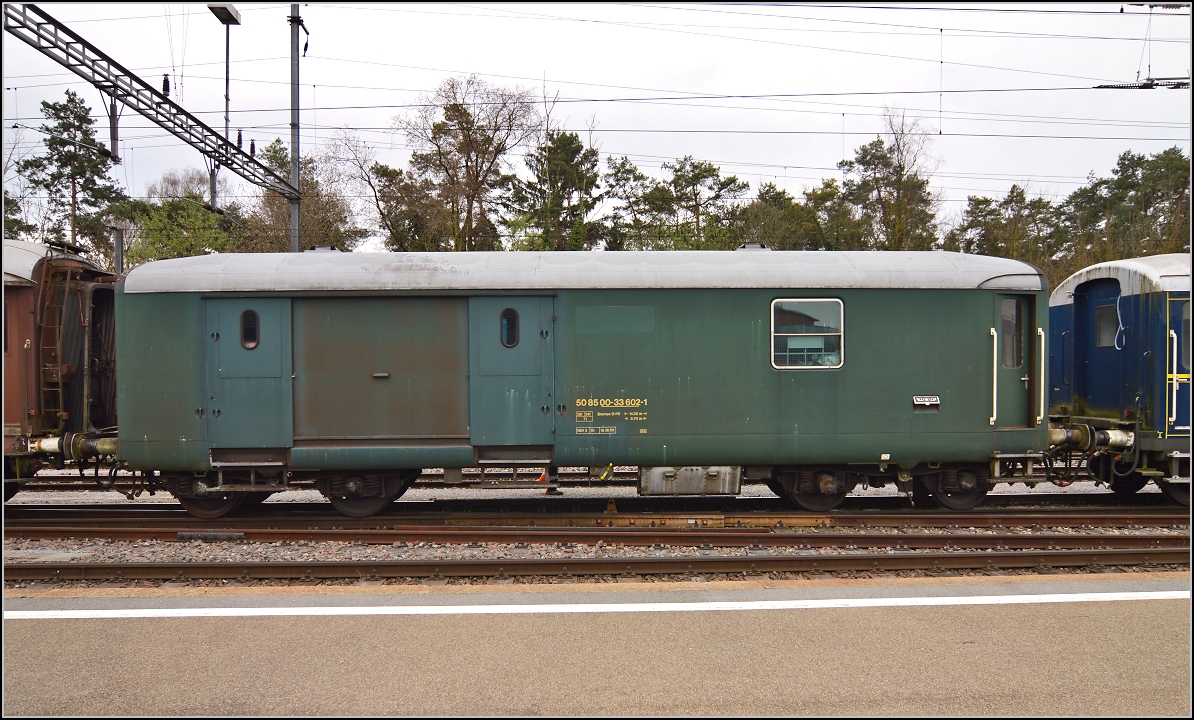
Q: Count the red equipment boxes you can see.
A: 0